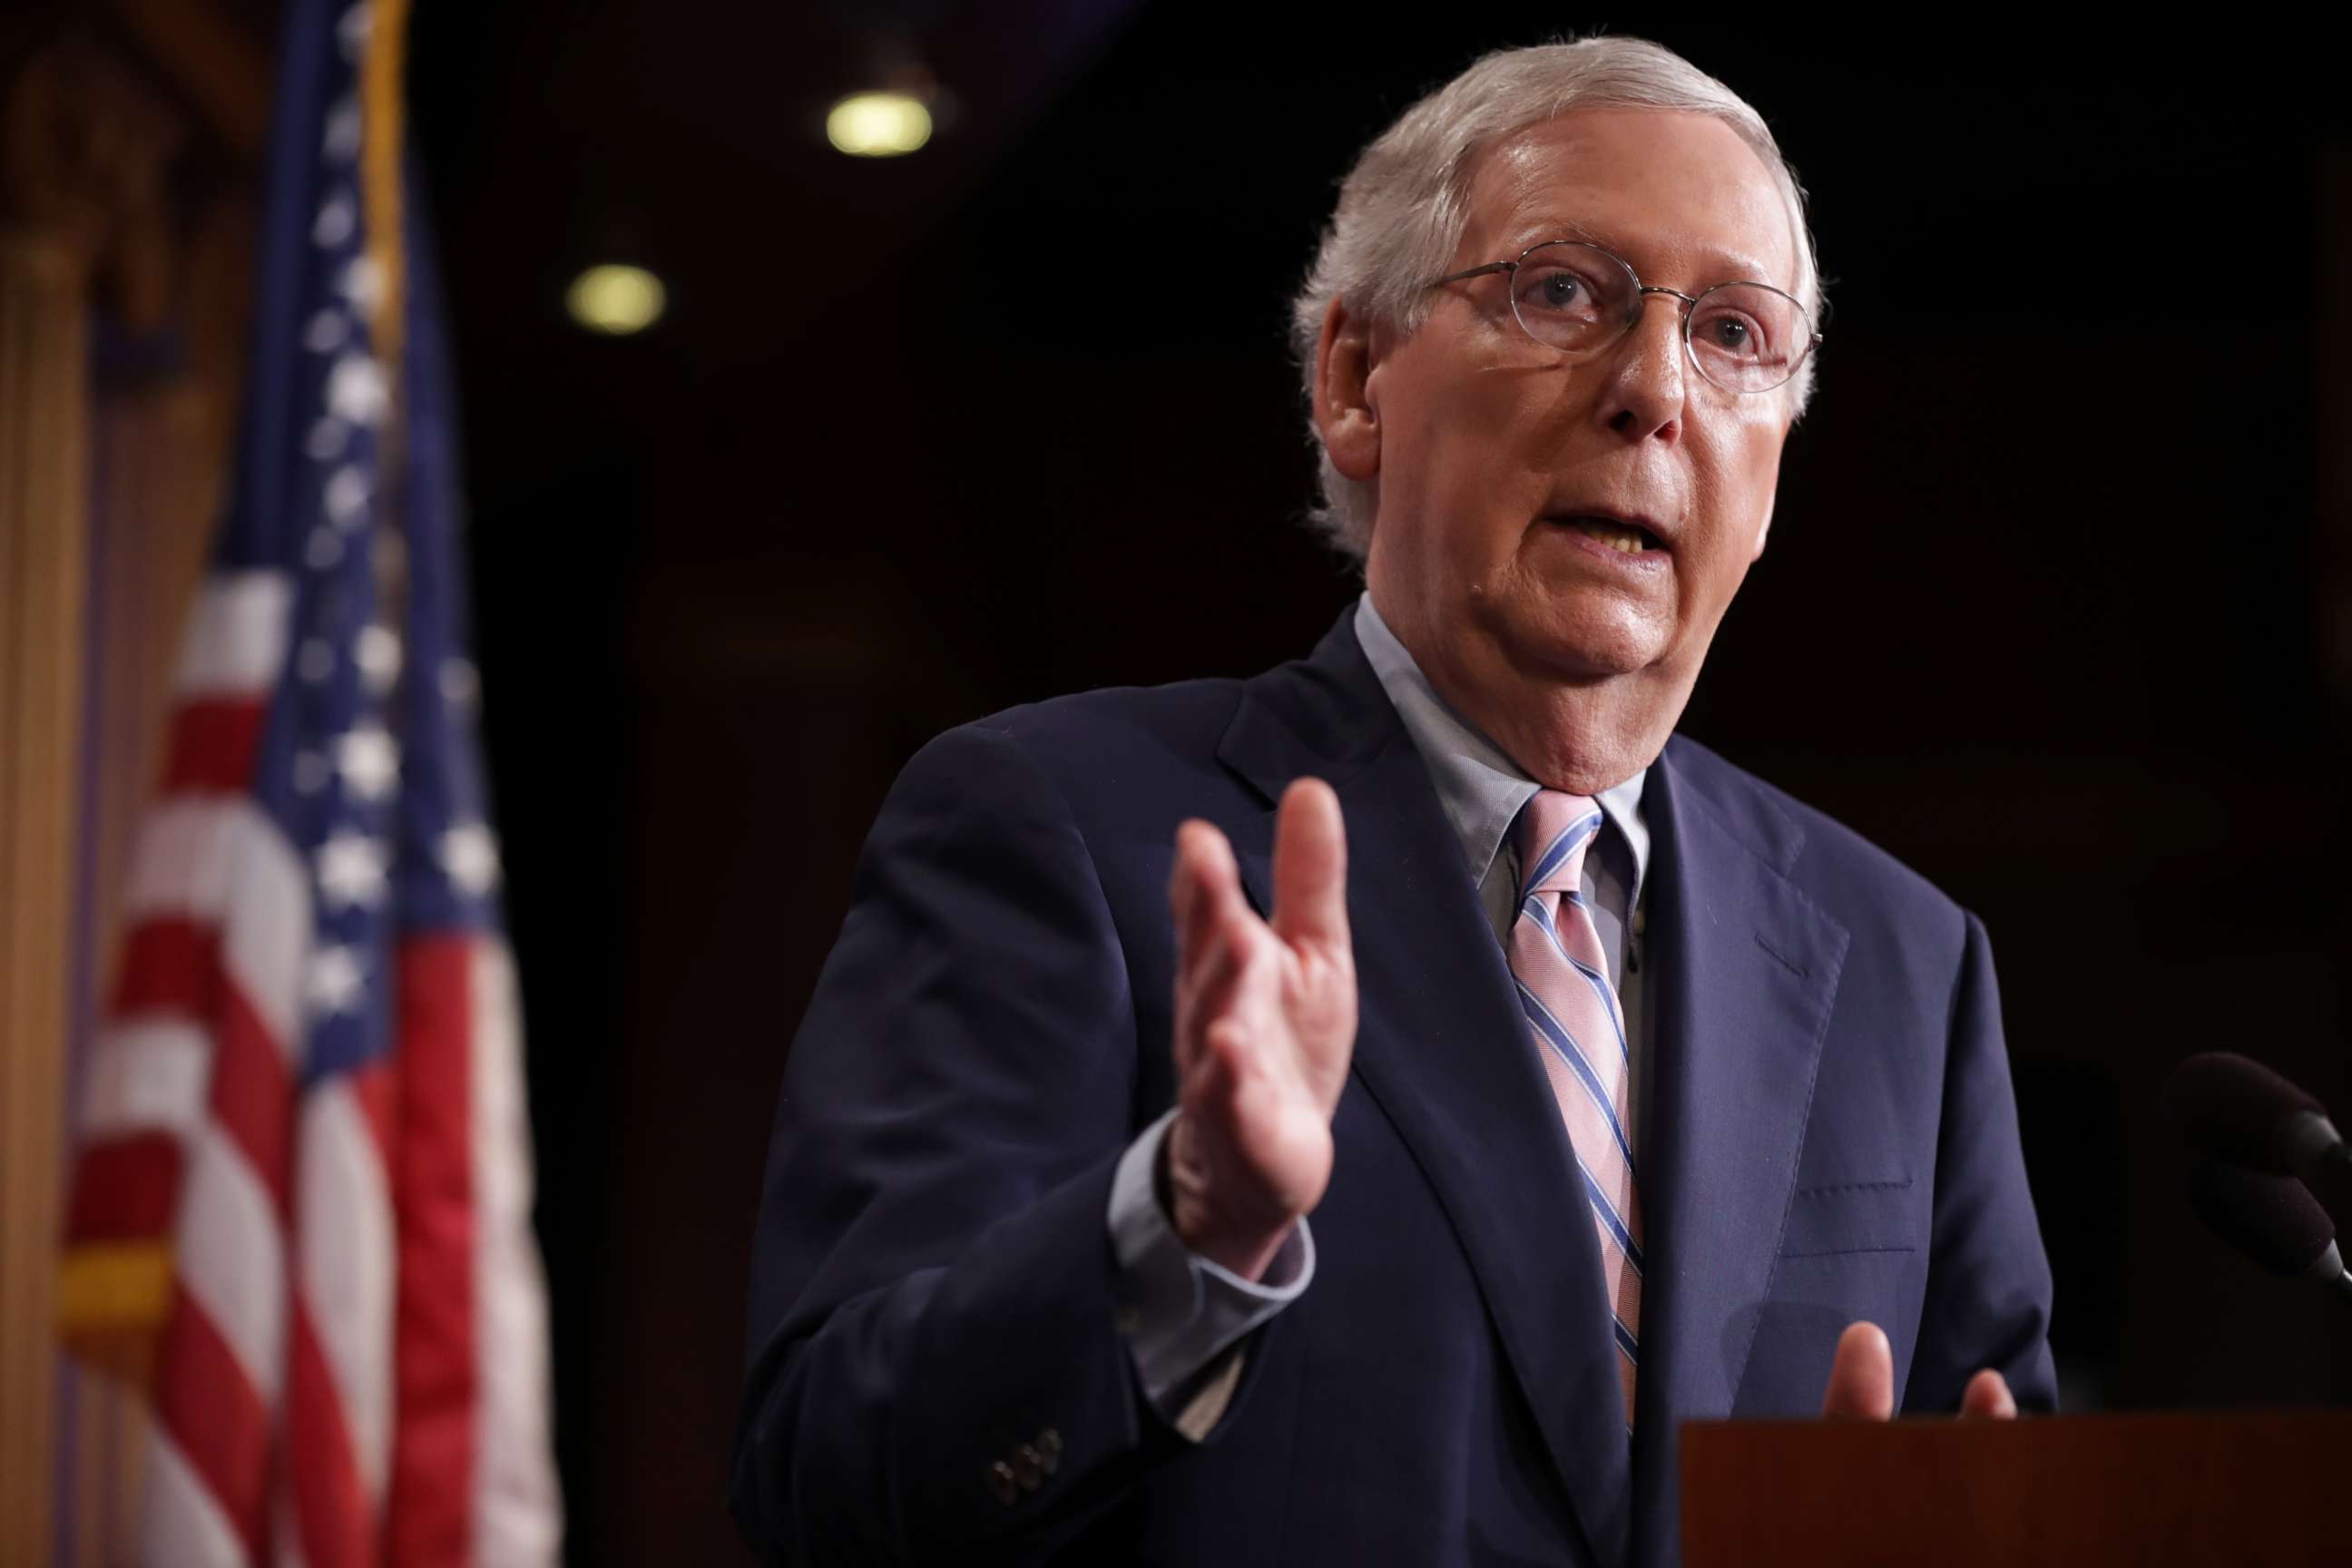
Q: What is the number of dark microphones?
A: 2